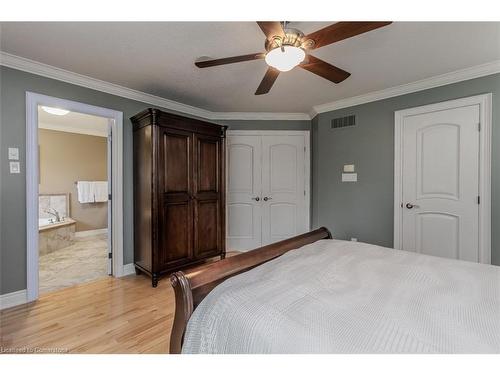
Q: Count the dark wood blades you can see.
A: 5